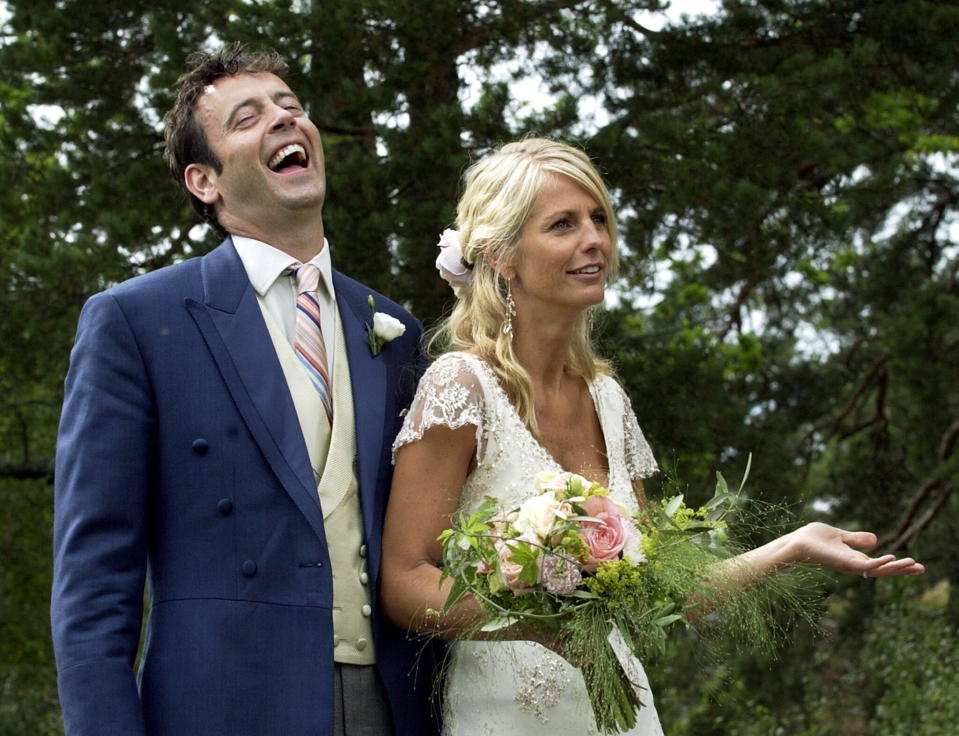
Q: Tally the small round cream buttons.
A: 5